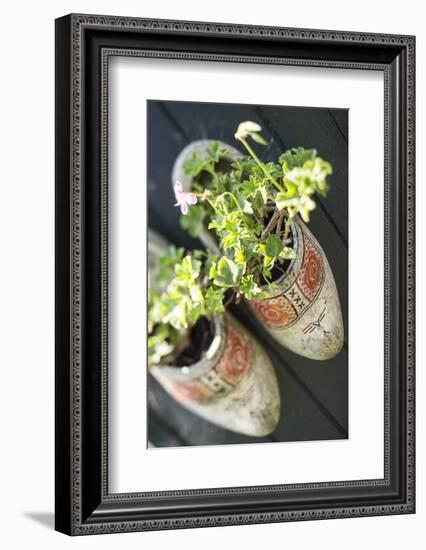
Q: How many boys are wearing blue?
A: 0